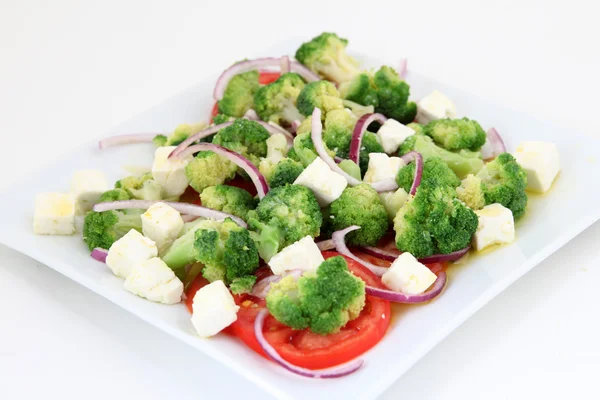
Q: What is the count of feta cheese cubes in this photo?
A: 15